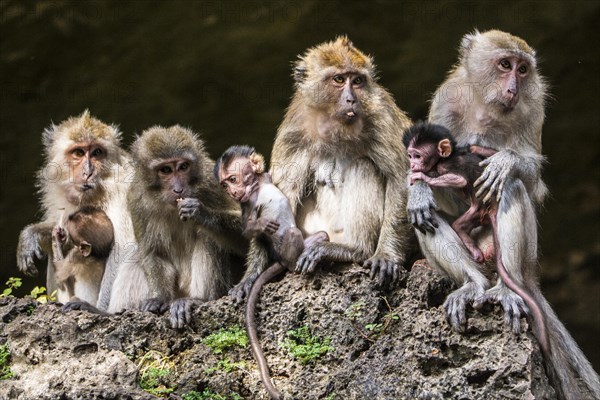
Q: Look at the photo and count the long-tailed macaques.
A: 7